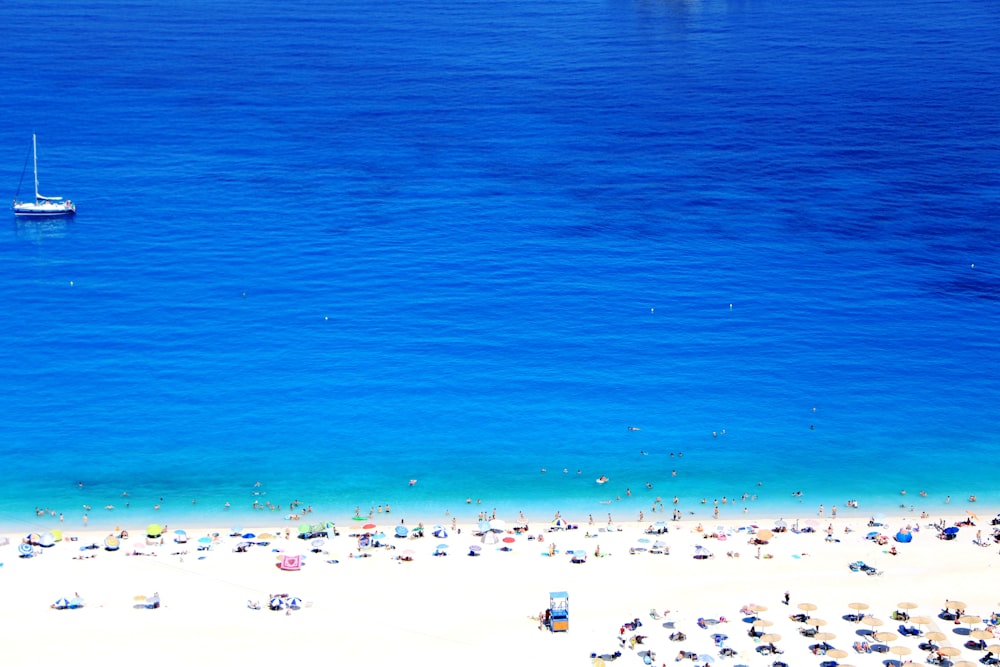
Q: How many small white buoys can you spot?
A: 5